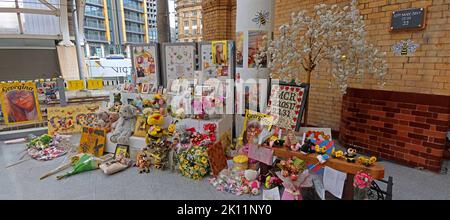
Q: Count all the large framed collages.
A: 3